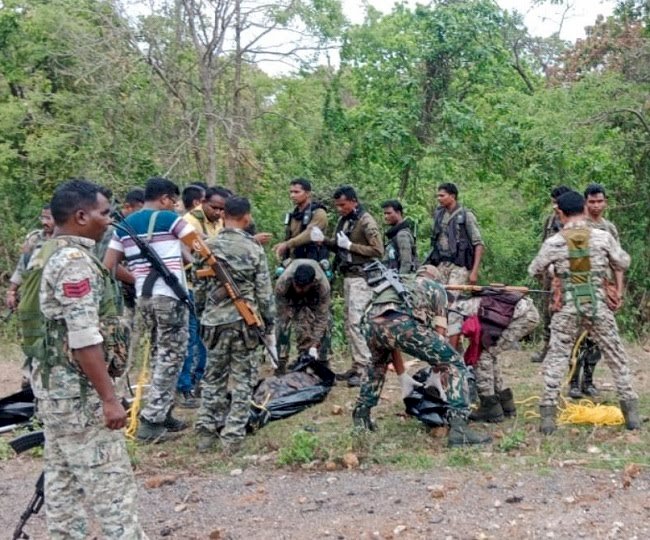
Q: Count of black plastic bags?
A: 3